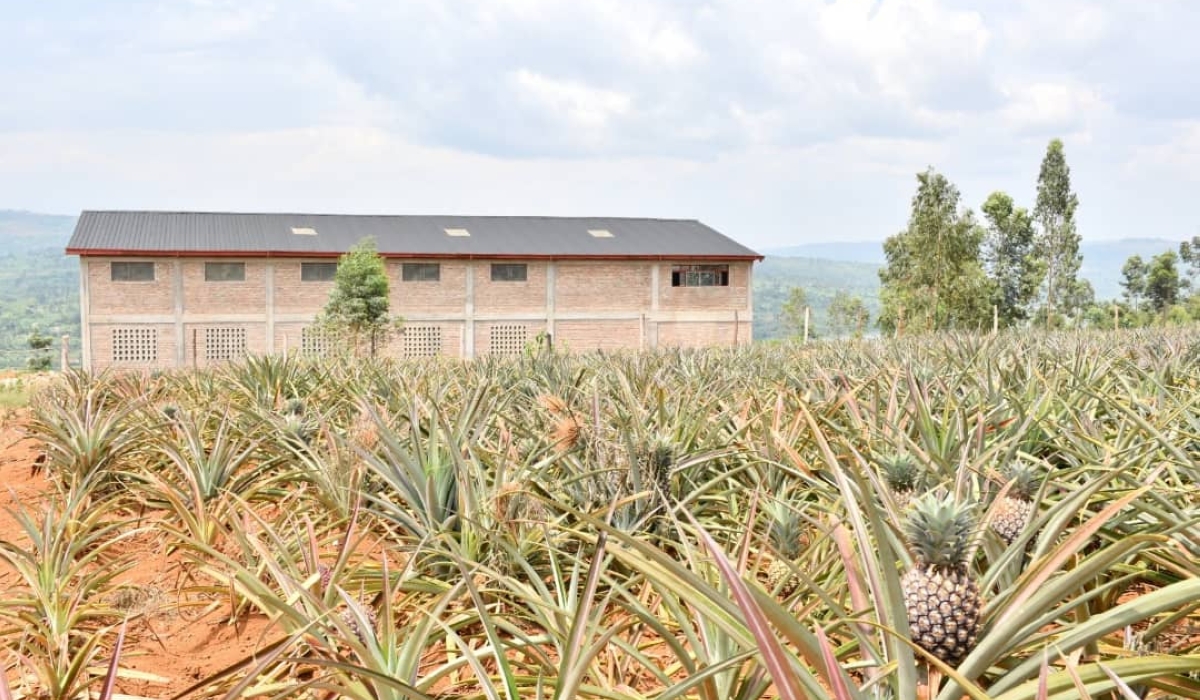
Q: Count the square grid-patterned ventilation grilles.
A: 5